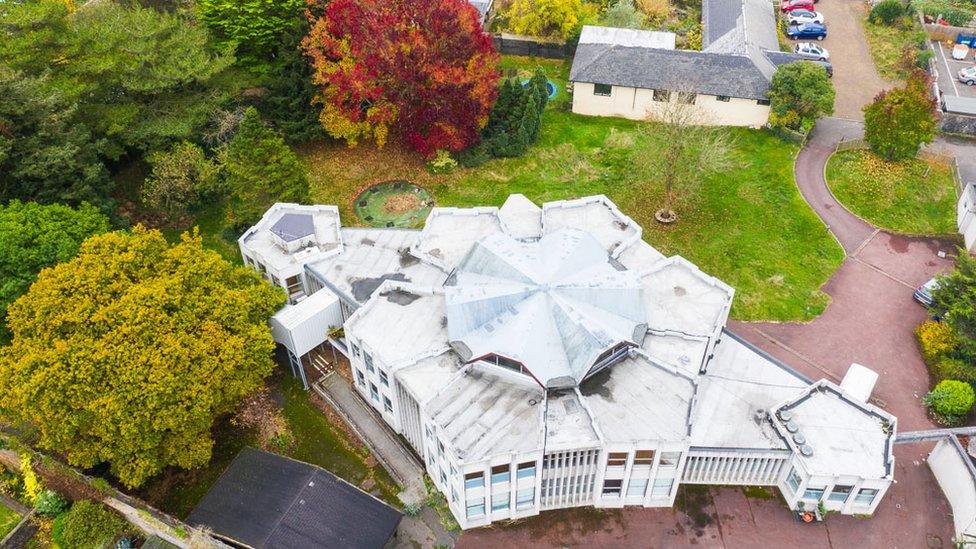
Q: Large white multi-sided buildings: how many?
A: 1